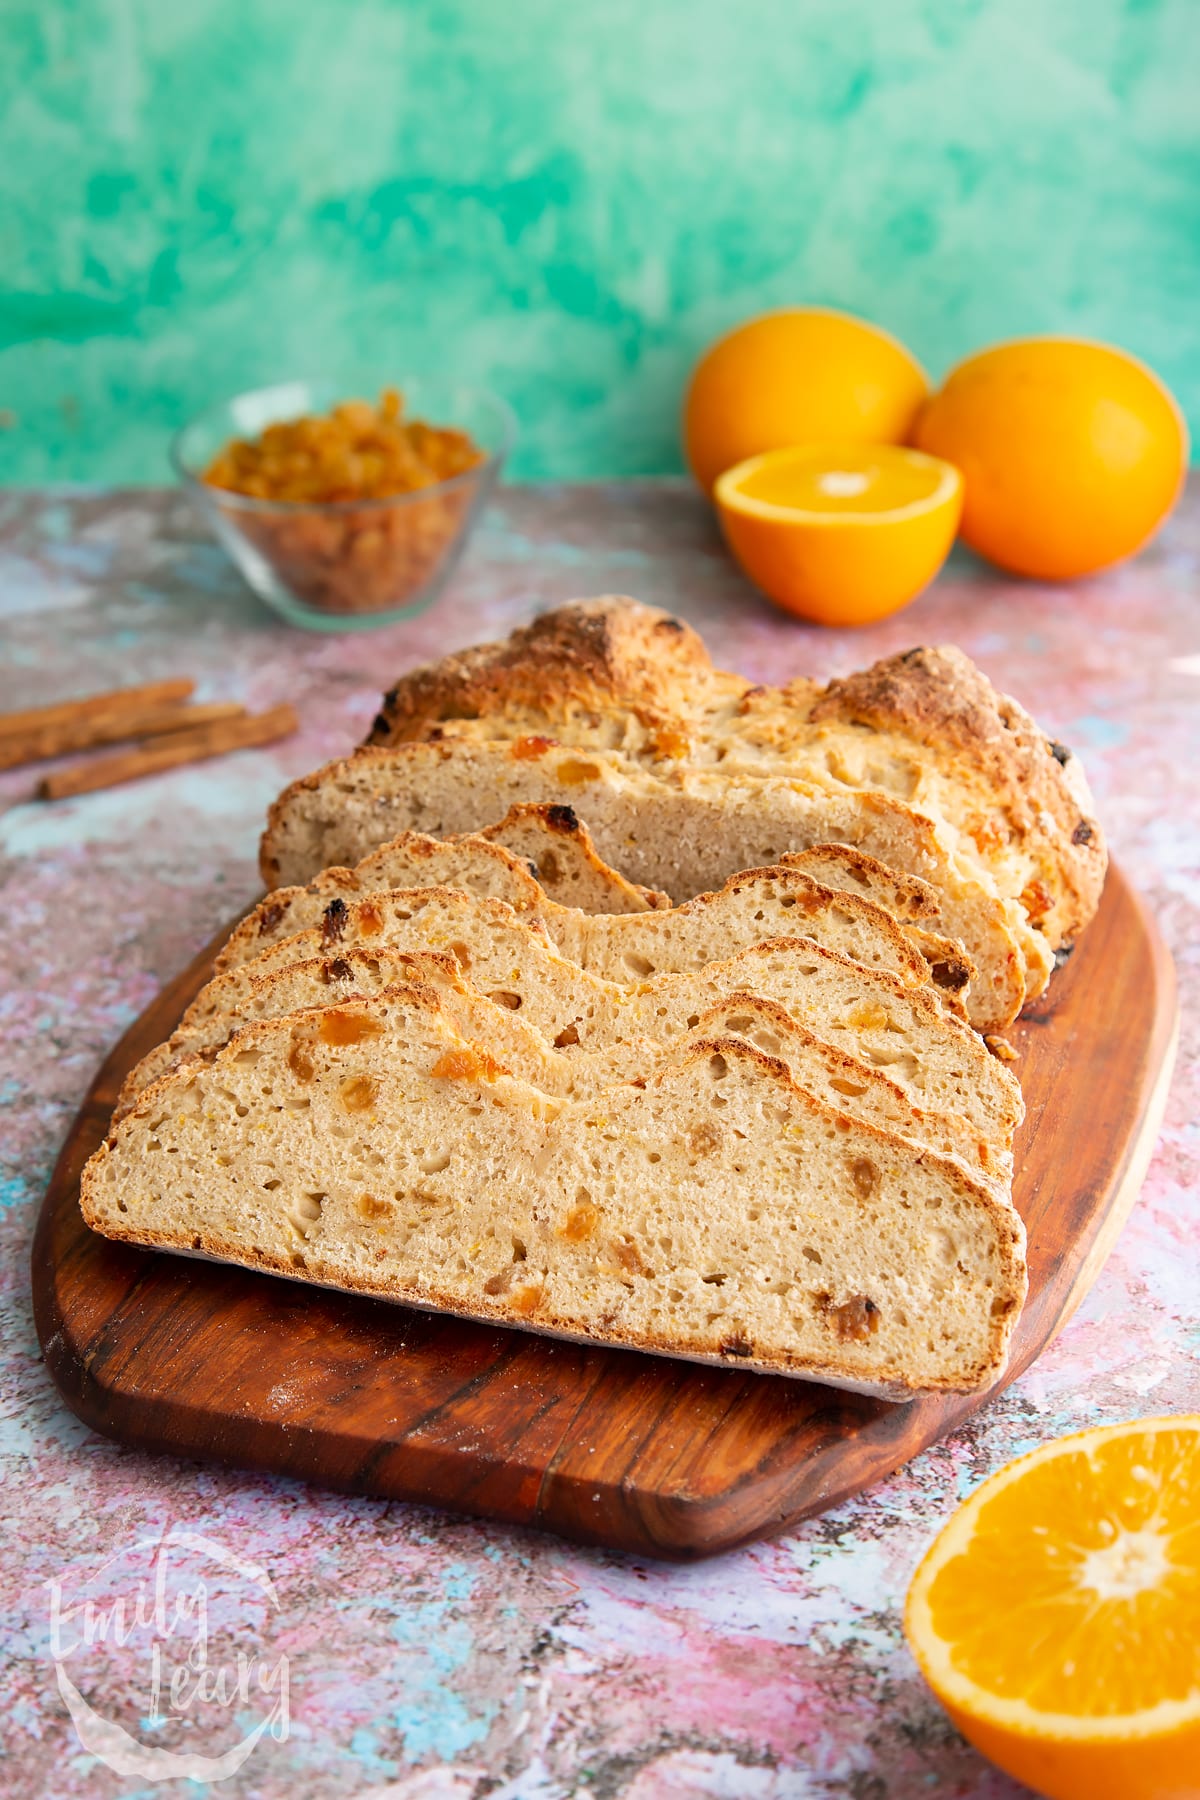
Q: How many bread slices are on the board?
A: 5